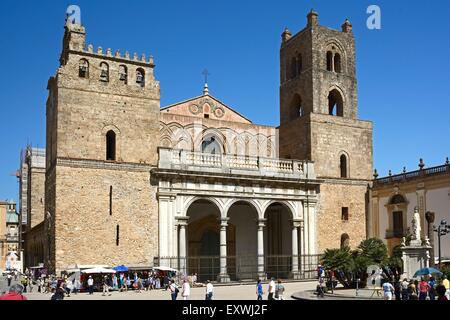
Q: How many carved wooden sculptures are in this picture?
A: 0